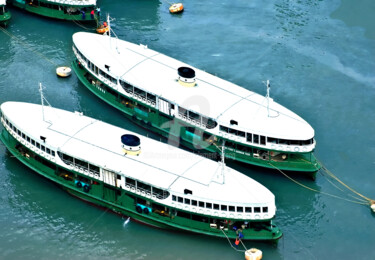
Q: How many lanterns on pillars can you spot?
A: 0